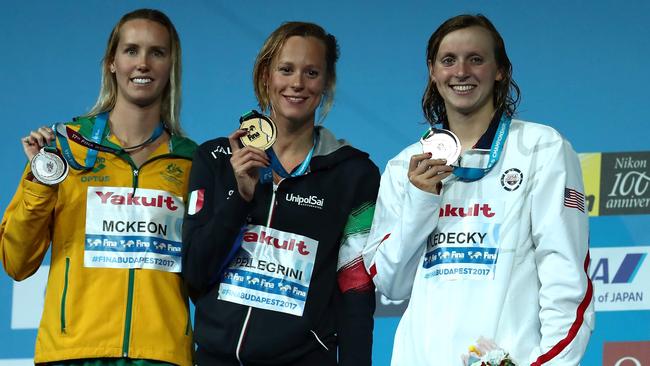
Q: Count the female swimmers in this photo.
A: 3